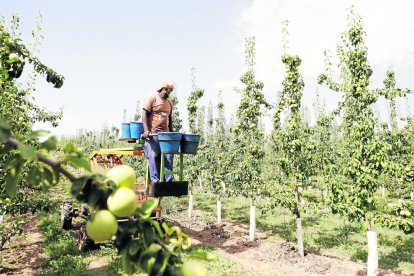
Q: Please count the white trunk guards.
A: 5